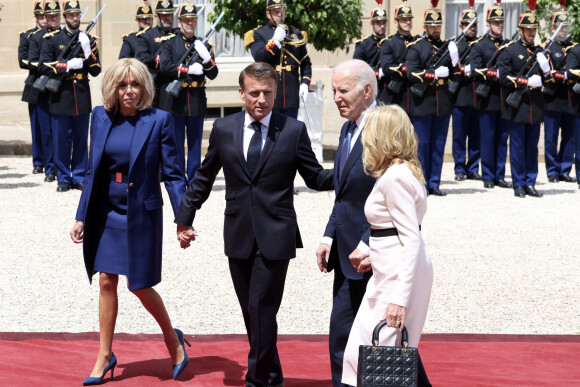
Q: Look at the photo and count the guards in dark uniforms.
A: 15